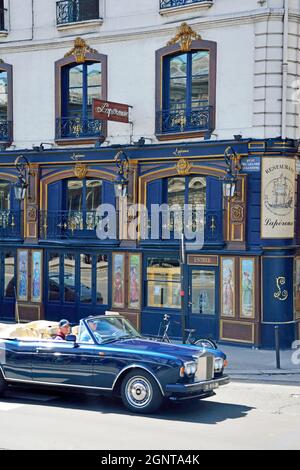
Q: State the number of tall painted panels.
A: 6